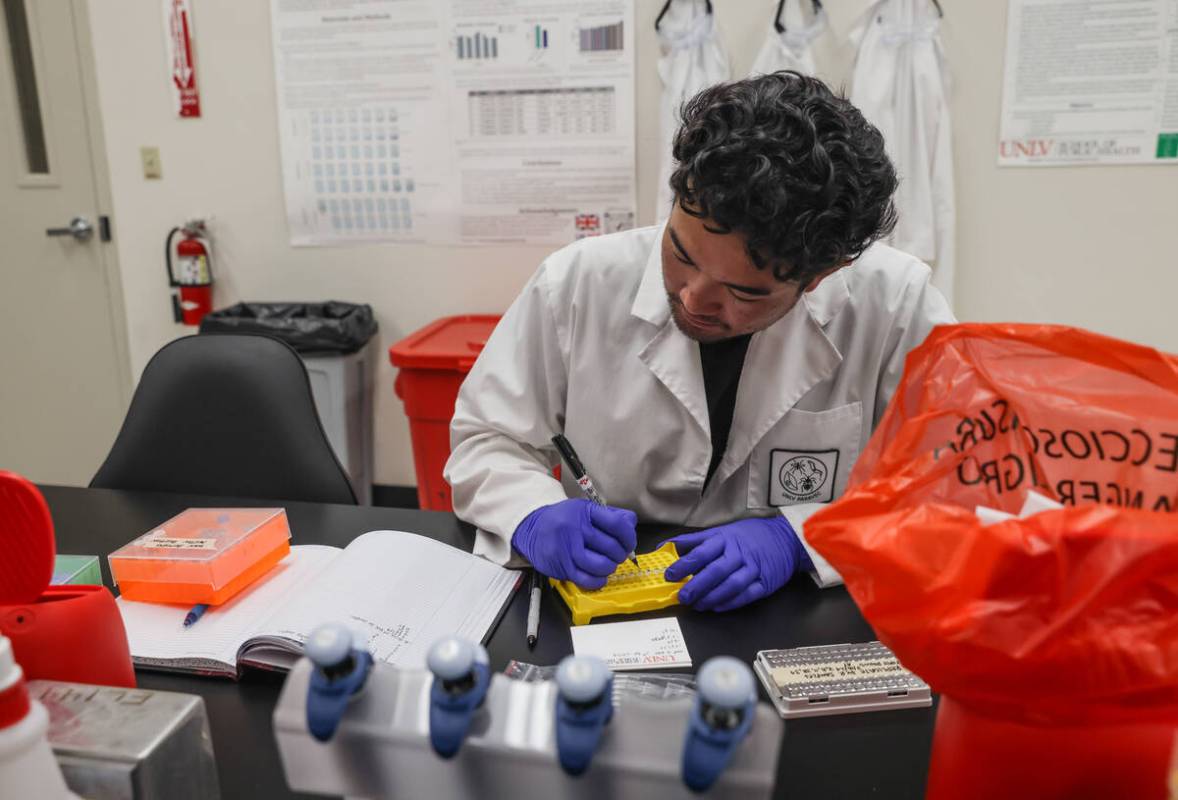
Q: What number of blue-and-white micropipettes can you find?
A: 4